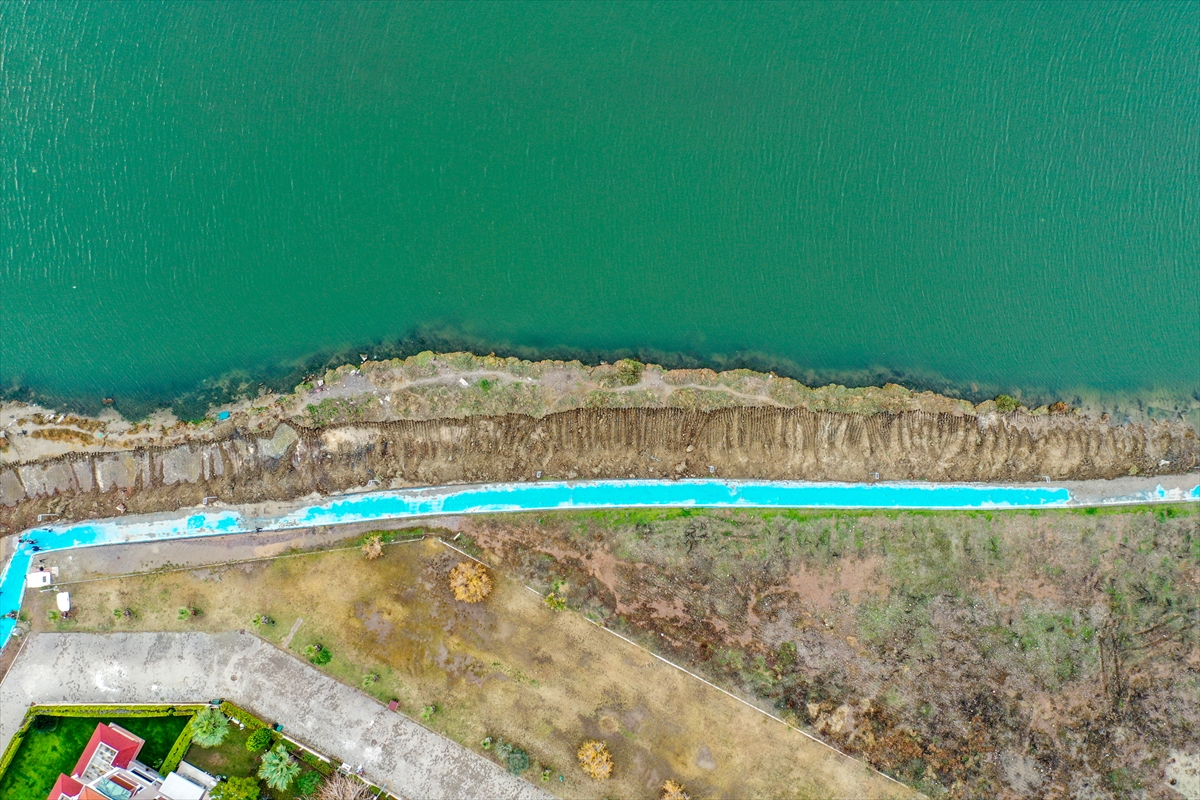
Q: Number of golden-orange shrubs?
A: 4